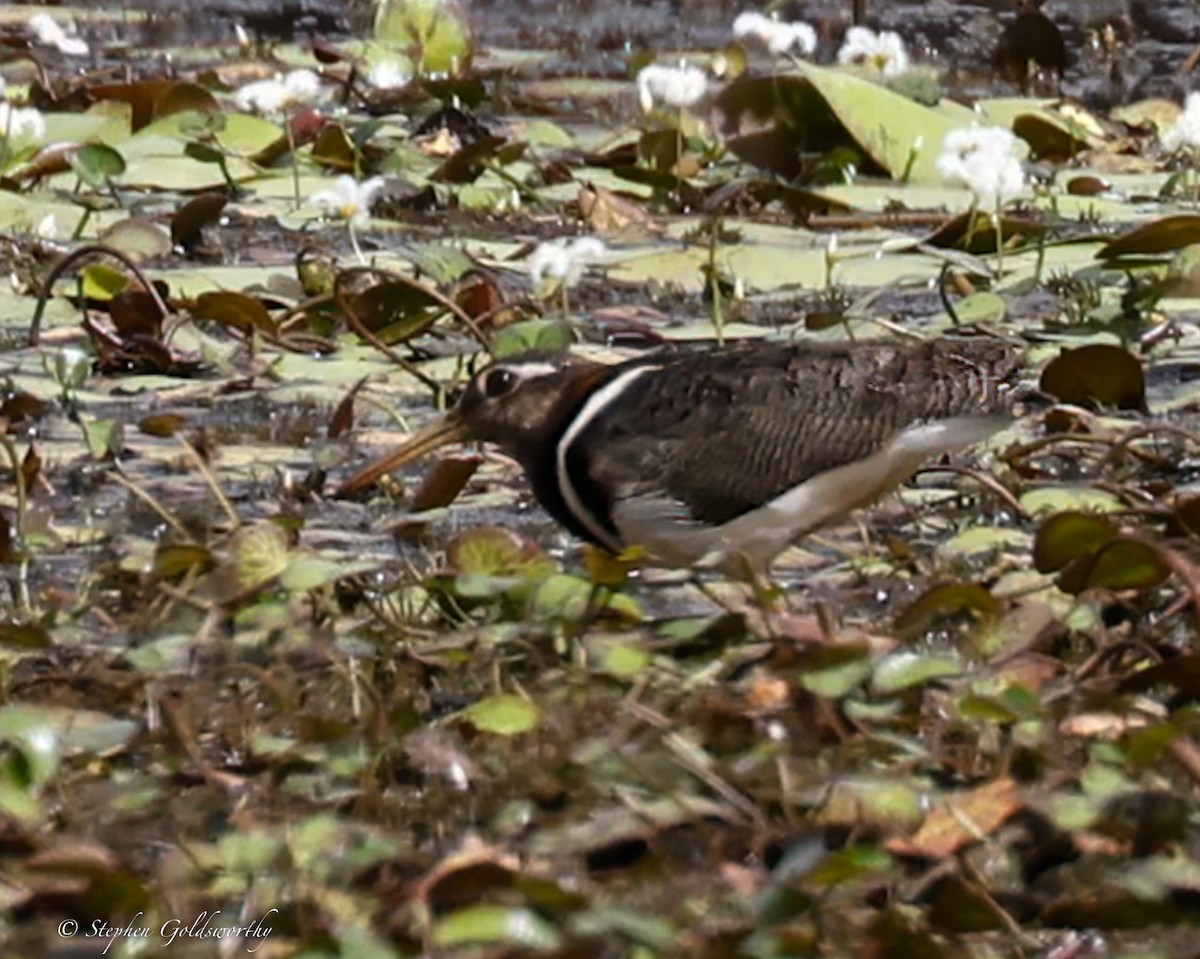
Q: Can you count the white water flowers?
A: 11